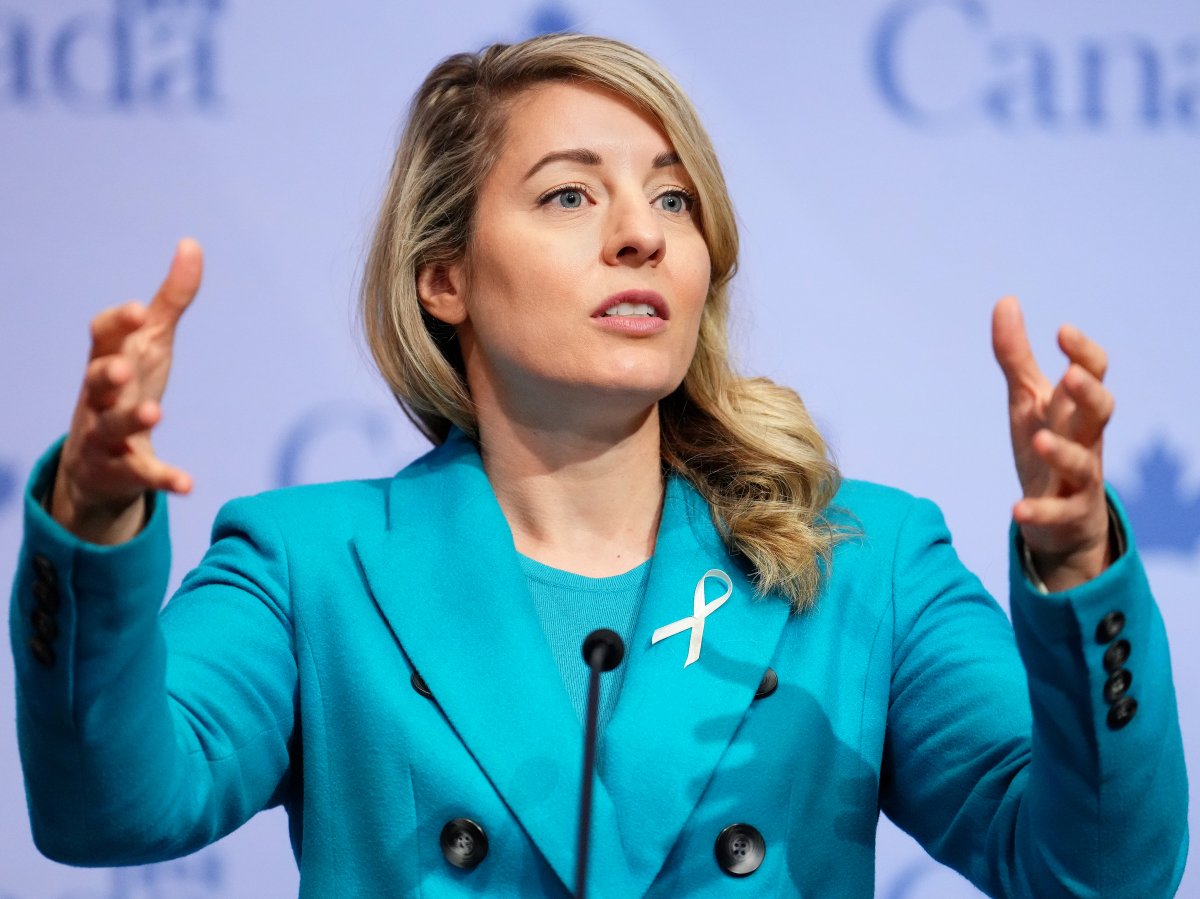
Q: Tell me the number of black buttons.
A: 12